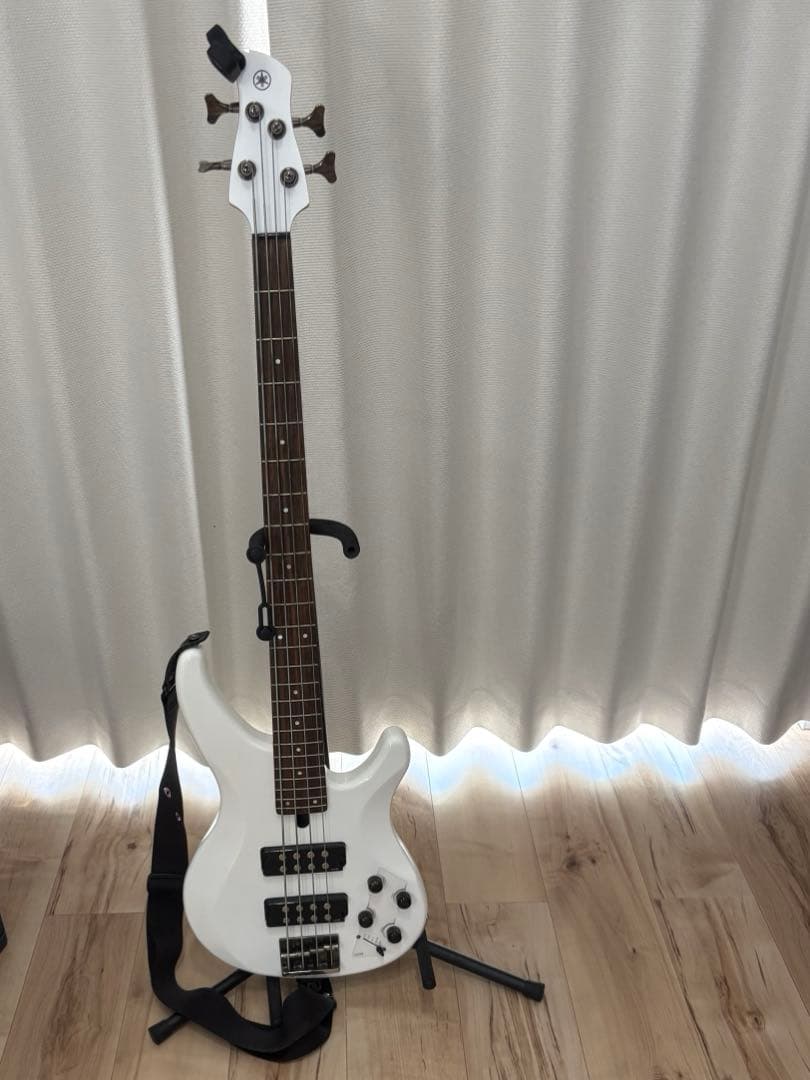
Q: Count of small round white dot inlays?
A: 12